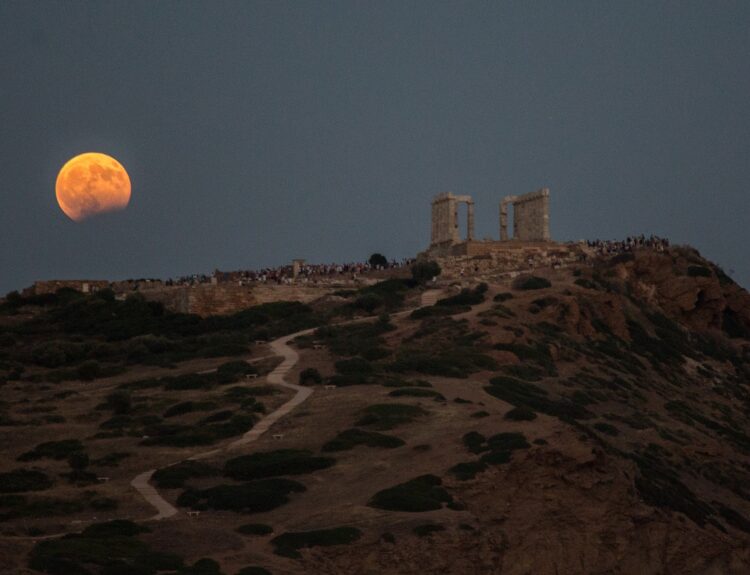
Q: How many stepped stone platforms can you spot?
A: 1